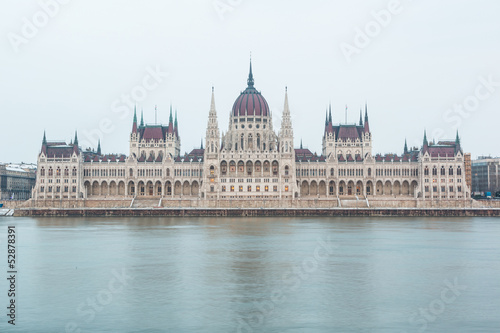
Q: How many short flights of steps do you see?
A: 2